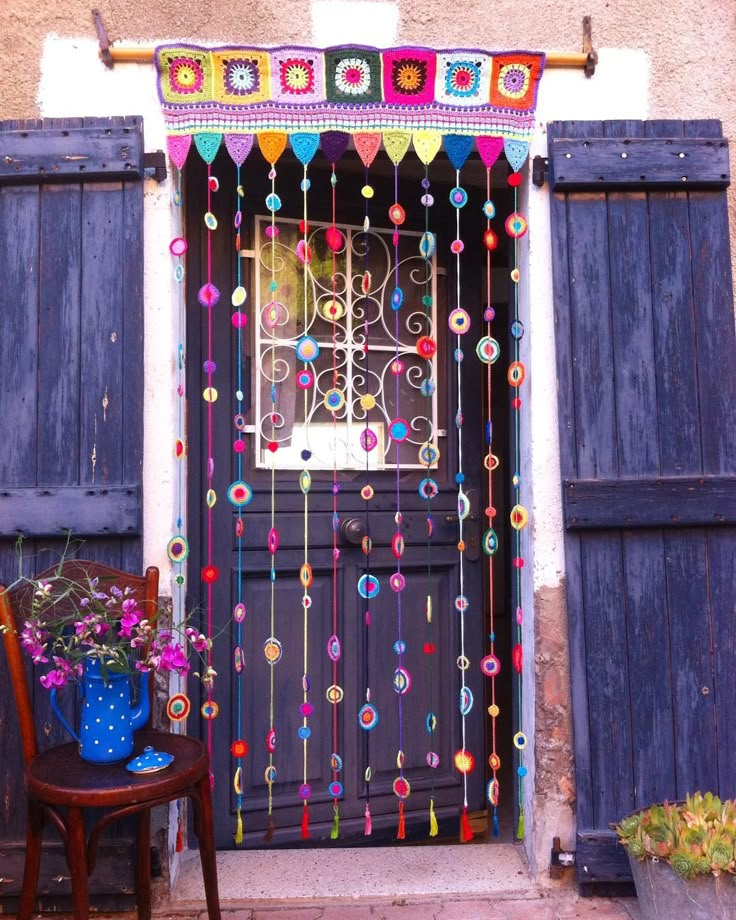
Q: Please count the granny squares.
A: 7